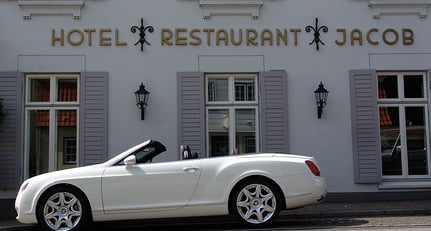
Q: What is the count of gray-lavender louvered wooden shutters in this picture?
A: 5